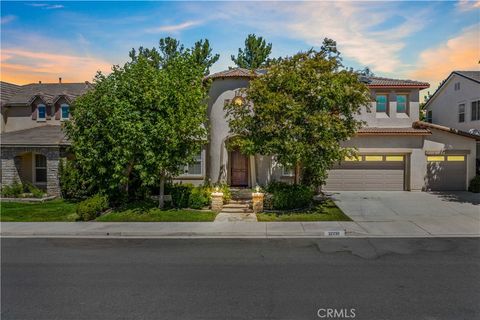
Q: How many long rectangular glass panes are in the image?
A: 5